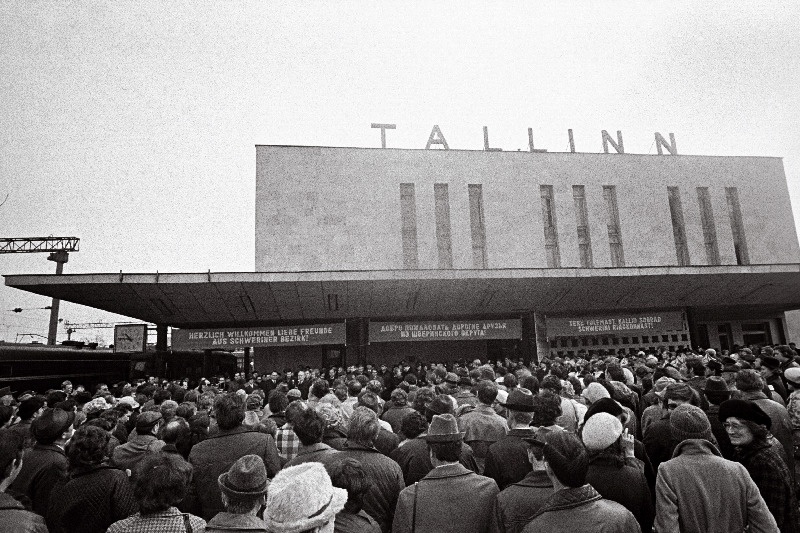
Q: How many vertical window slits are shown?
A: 9